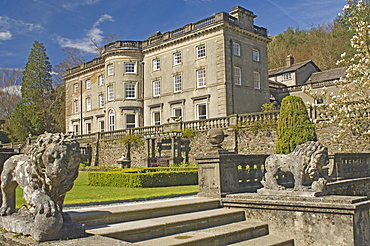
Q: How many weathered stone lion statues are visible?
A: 2